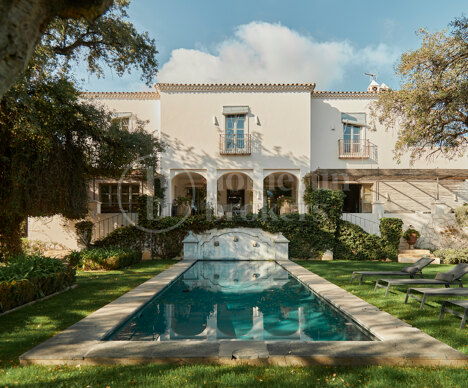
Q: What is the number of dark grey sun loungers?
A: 4